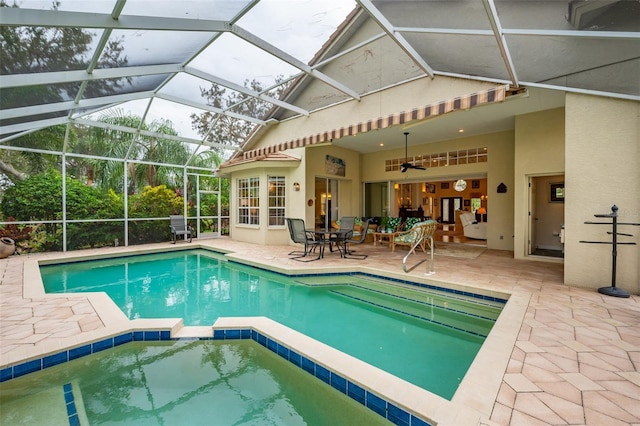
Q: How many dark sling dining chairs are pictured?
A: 4